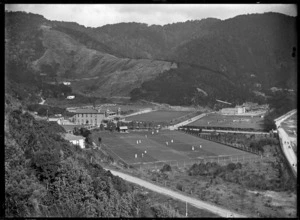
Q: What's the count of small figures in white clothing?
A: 12